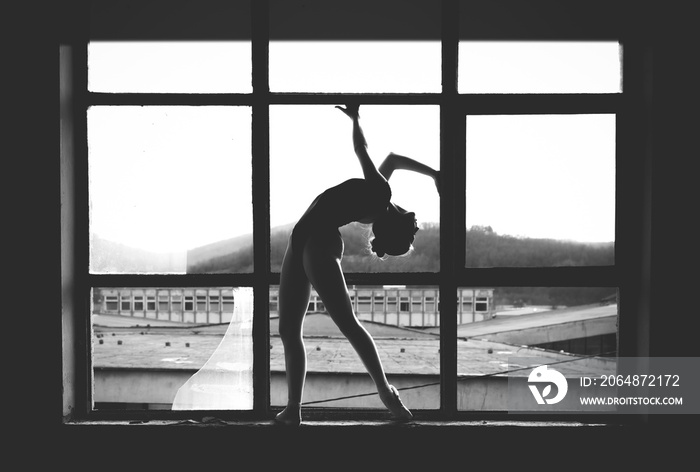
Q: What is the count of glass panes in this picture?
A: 9